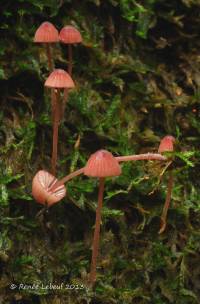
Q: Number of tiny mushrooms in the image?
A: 6